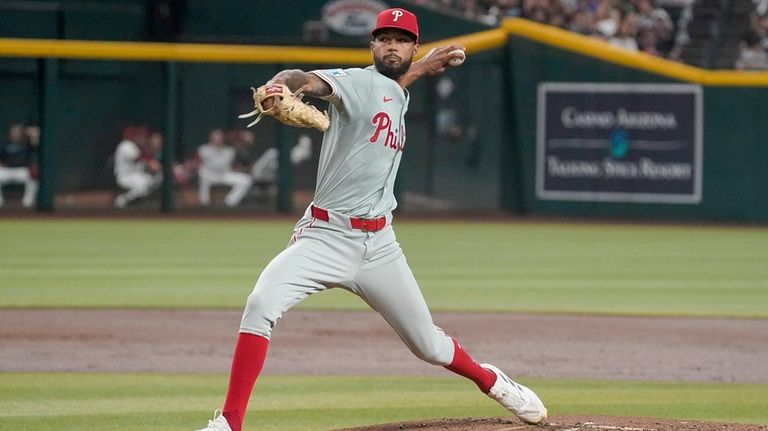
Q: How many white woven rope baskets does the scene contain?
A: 0